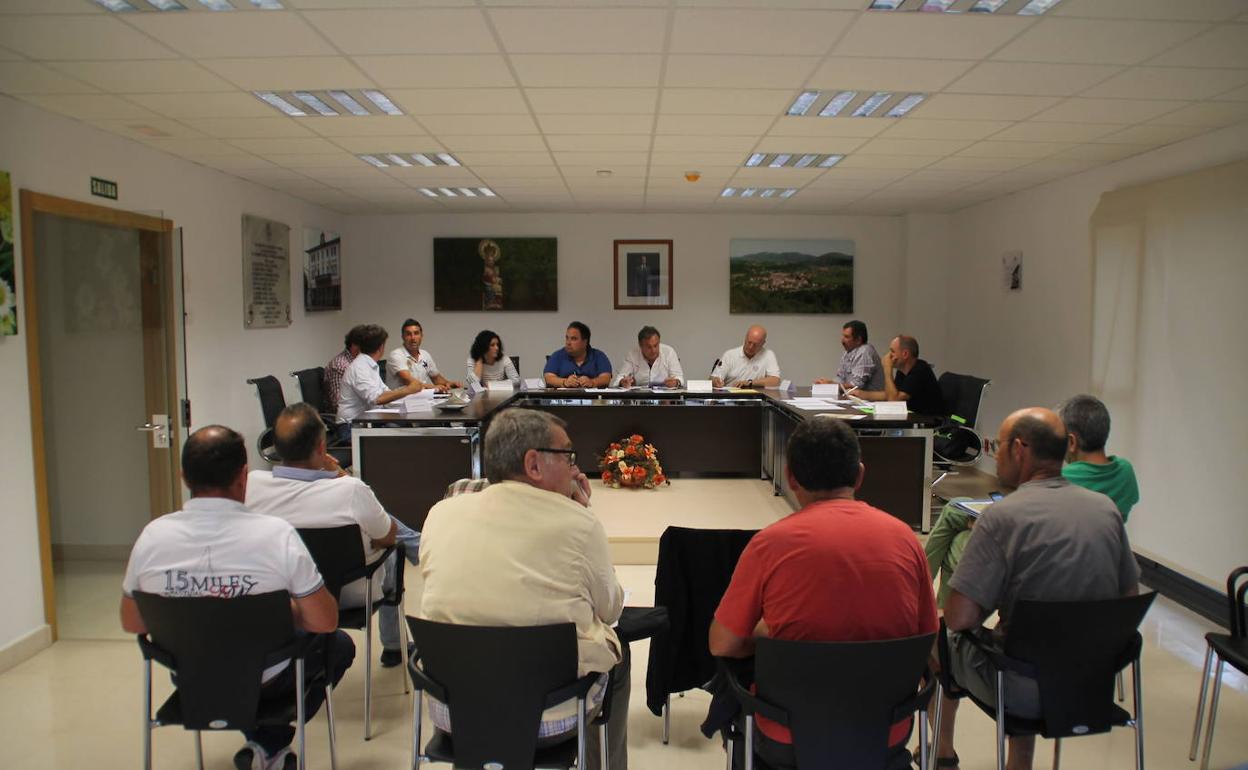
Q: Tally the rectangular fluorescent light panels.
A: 8